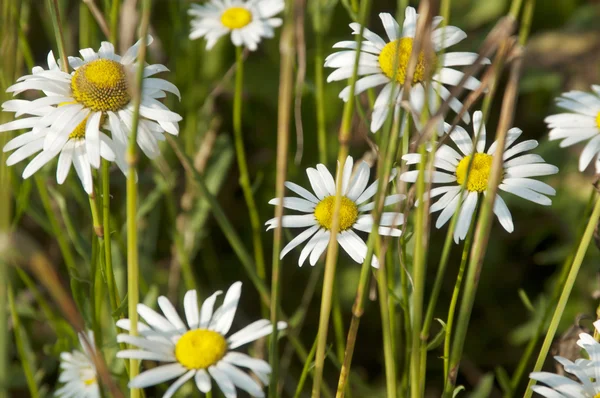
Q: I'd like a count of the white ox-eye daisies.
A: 10